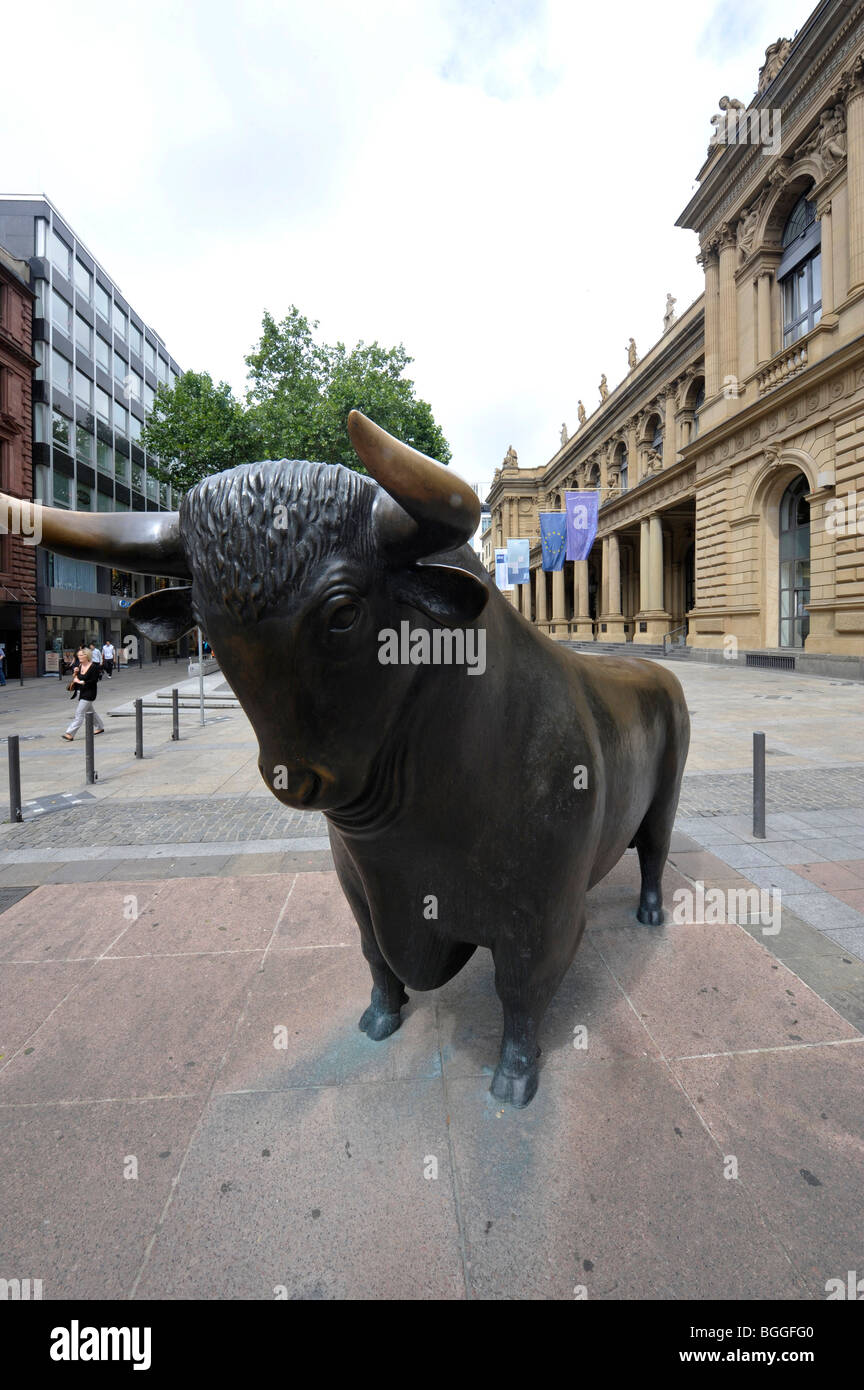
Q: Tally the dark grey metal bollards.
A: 5